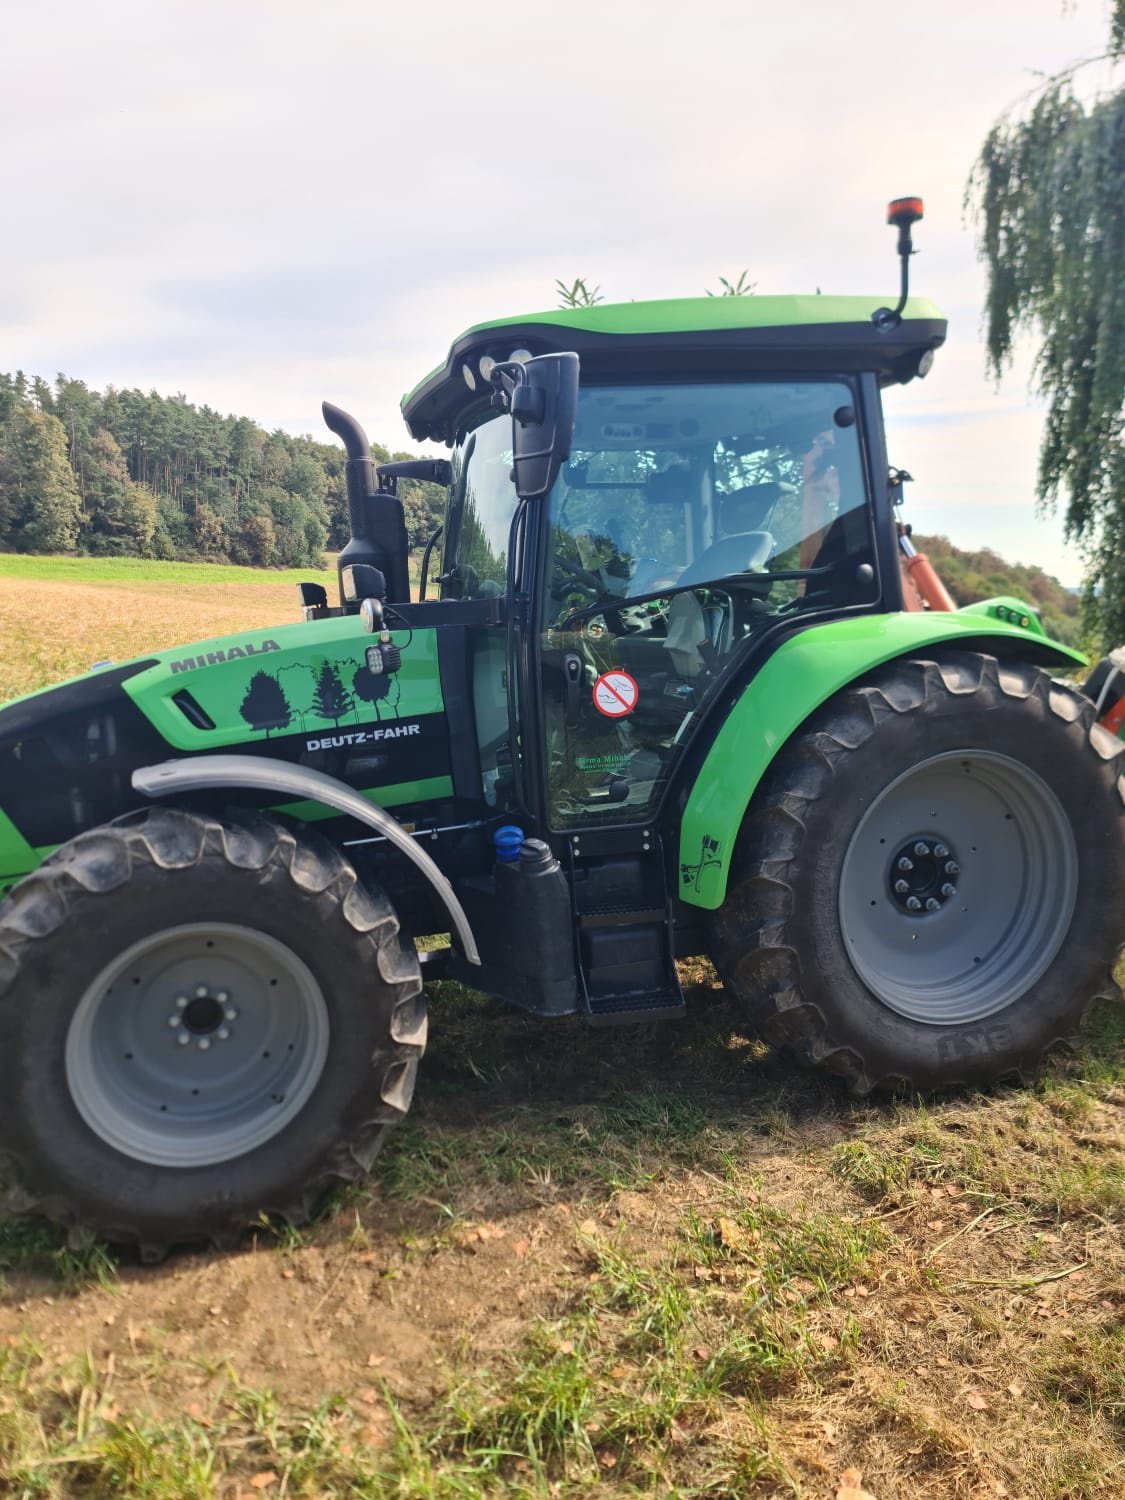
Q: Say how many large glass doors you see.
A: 1